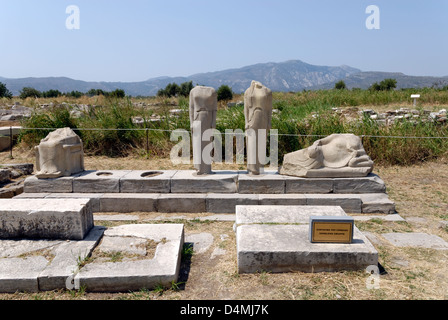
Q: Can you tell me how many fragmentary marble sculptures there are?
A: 4